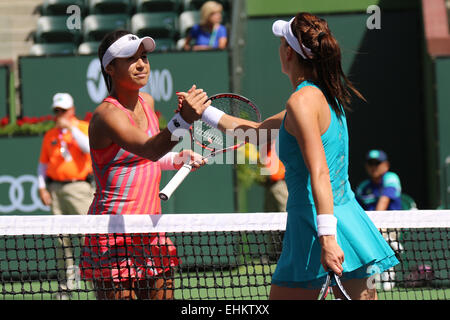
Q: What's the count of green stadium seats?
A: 12